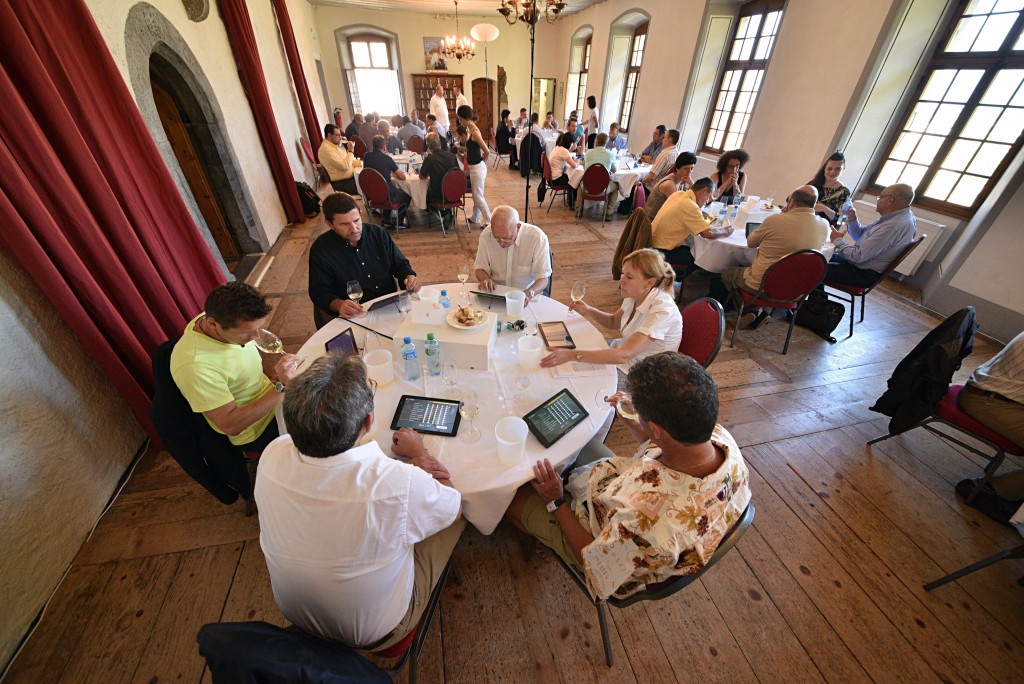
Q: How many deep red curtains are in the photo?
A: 3